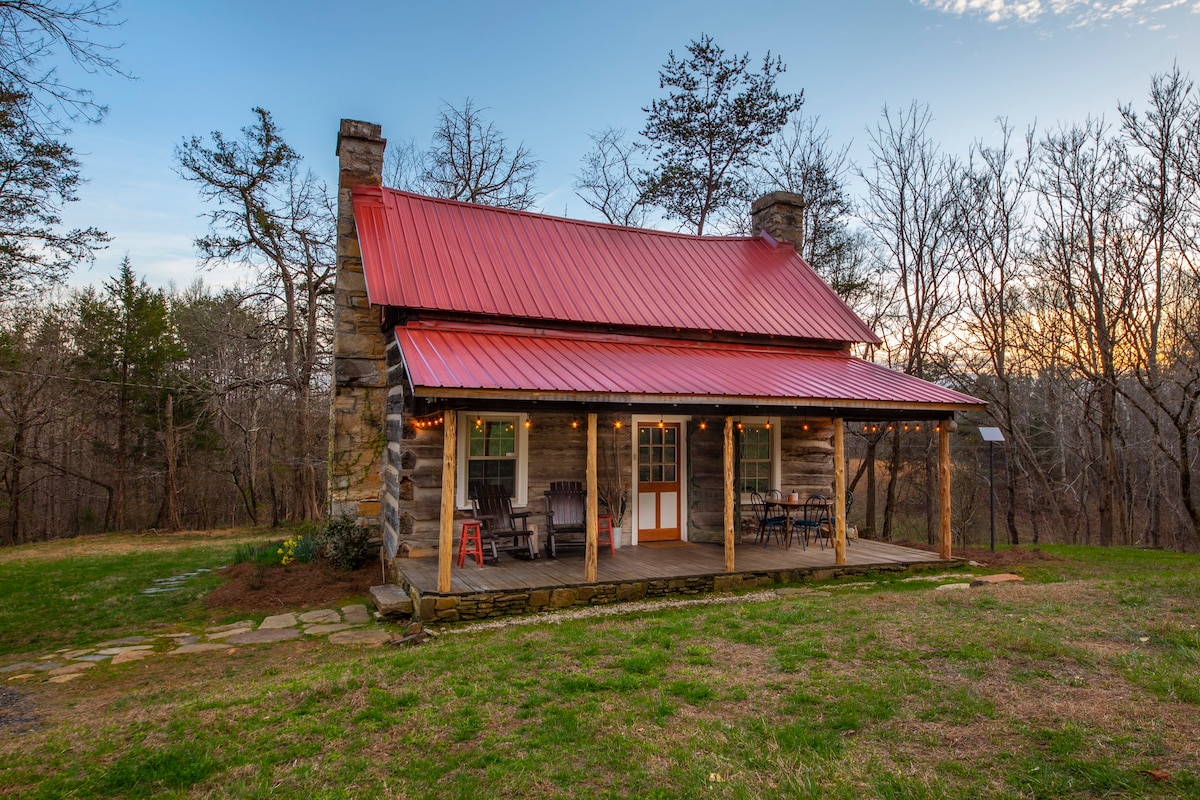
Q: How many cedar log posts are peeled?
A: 5